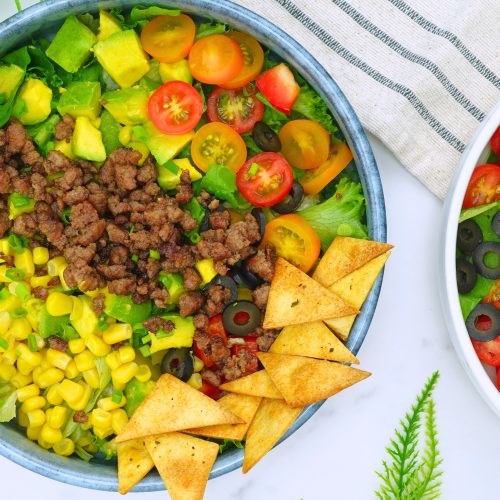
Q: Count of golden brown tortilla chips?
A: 11